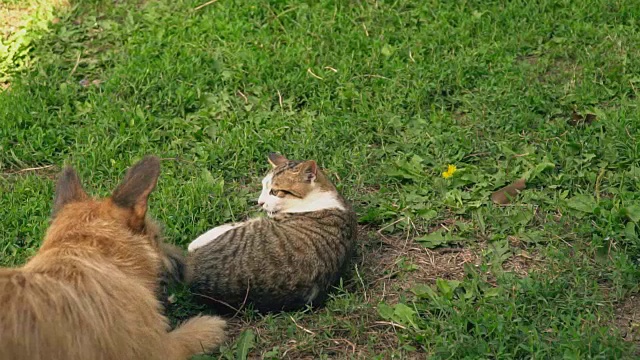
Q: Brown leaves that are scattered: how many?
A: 2